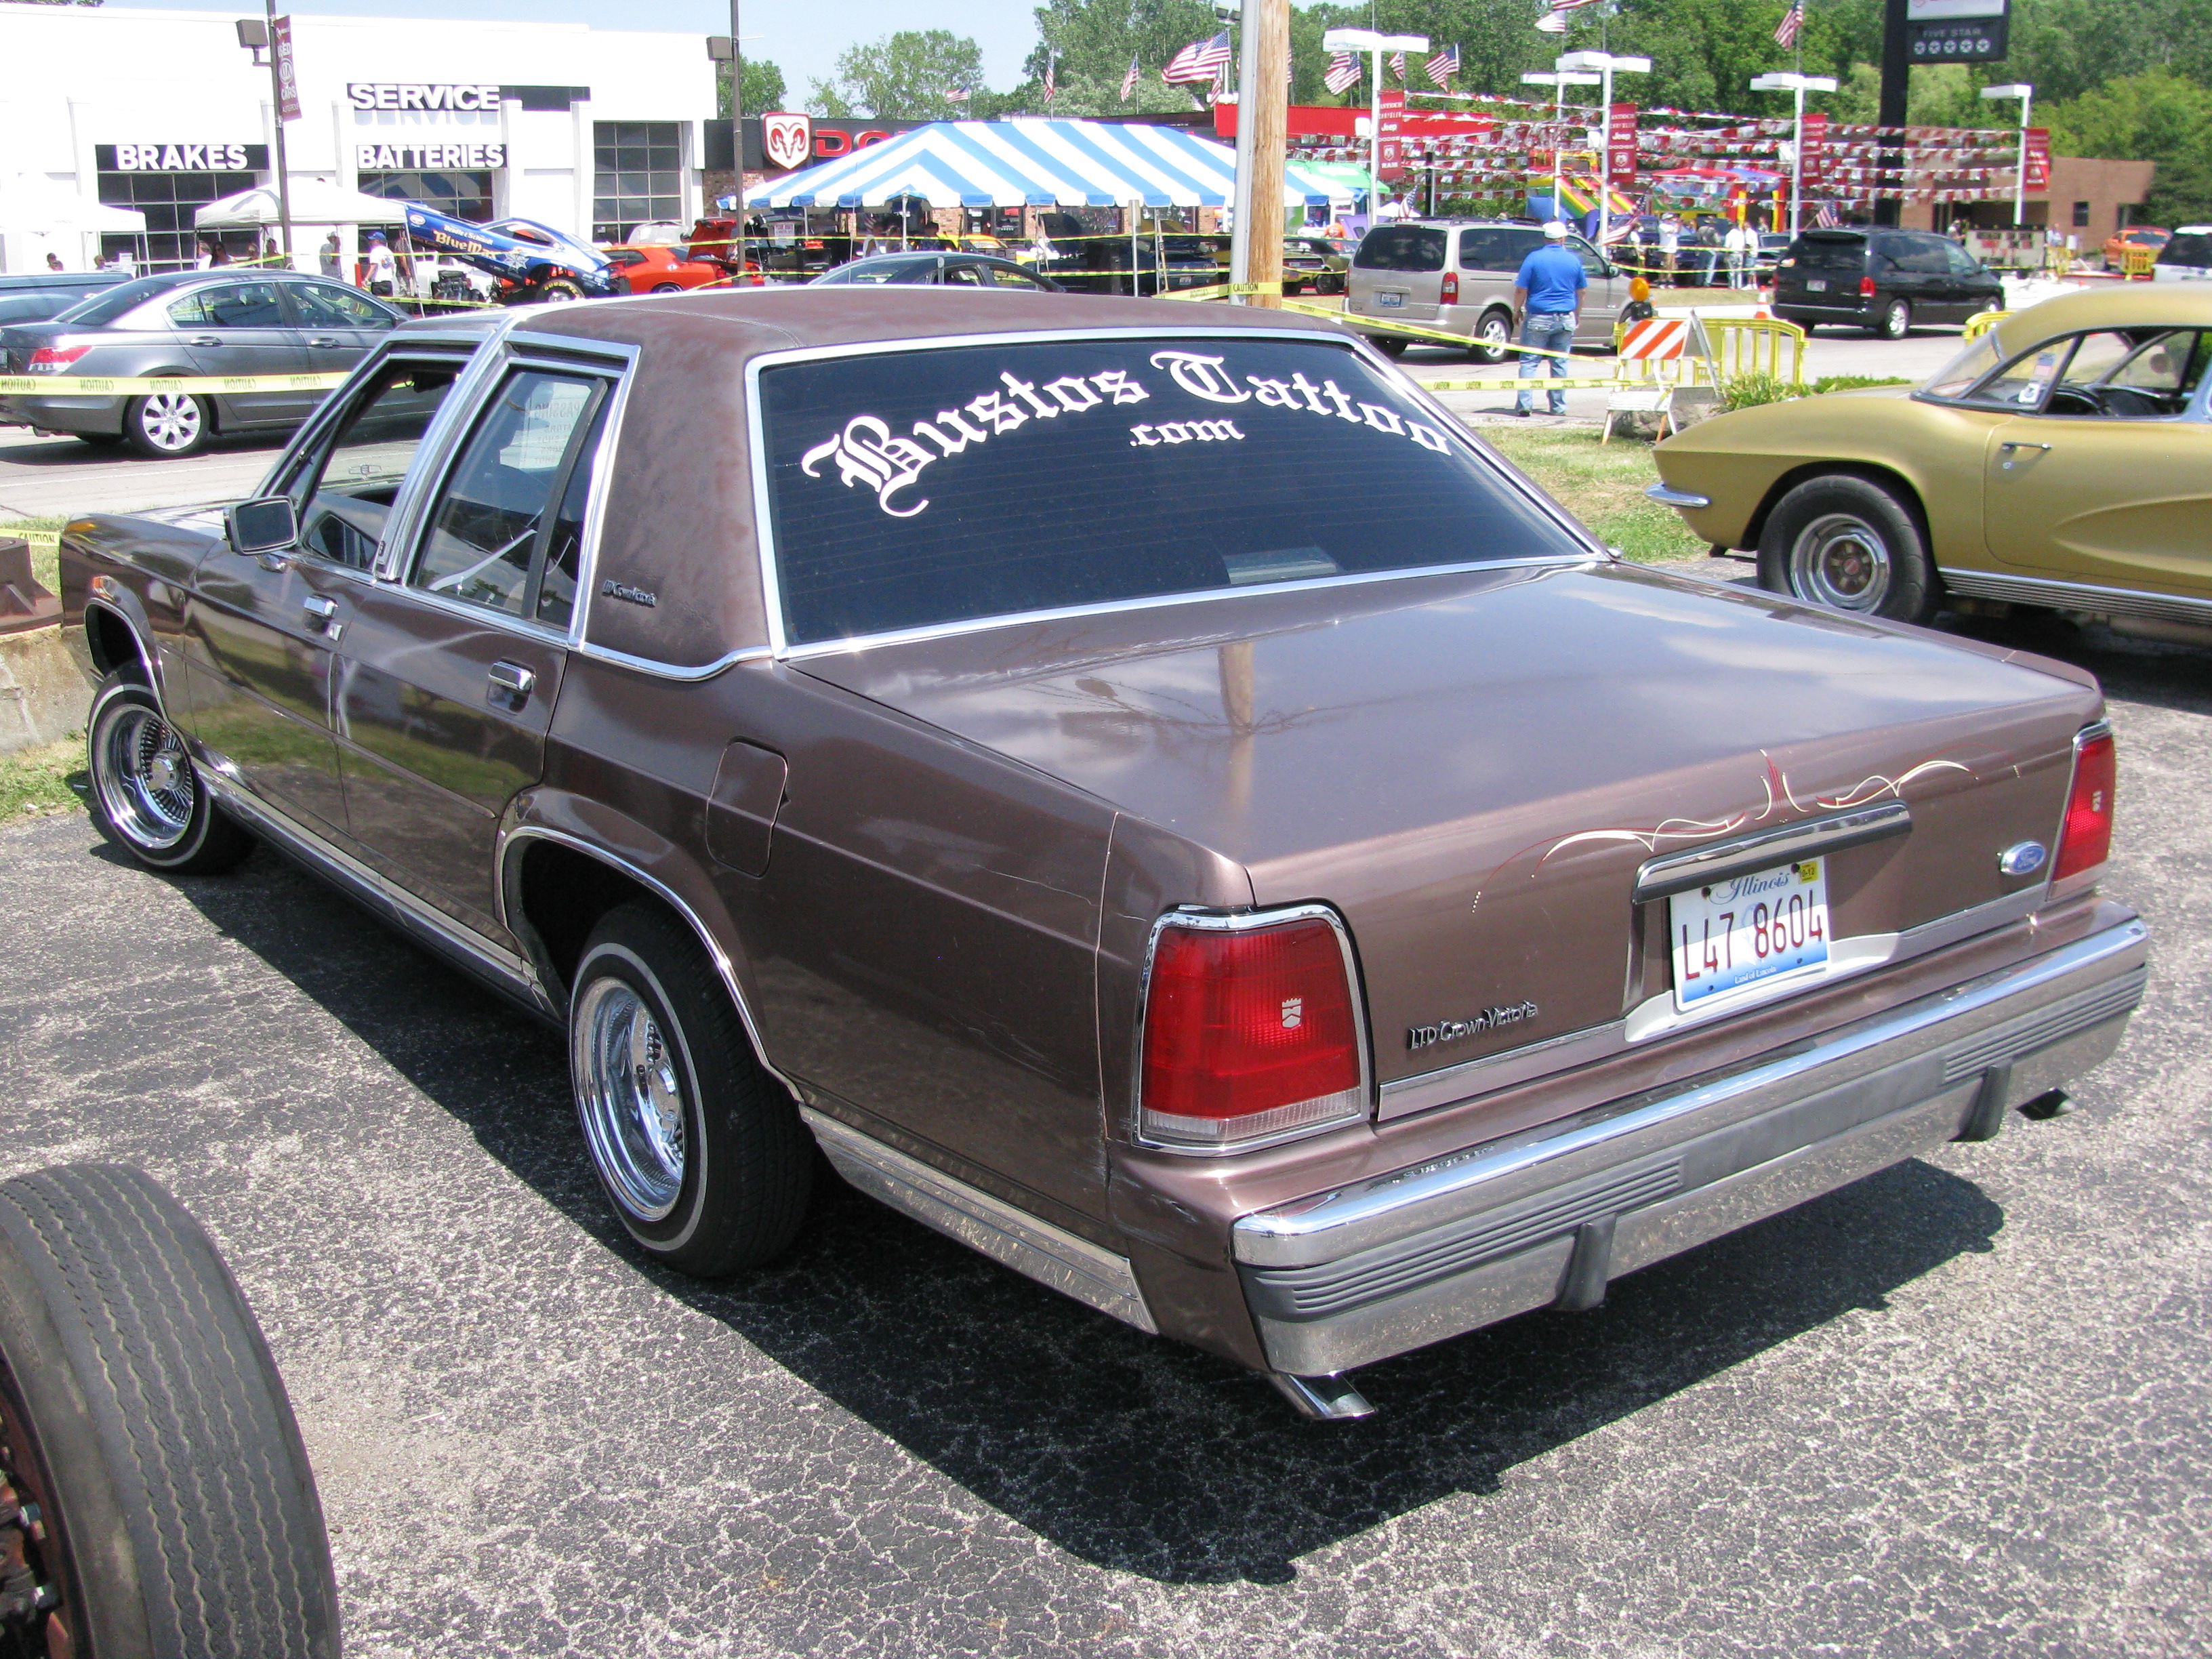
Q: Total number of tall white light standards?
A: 5